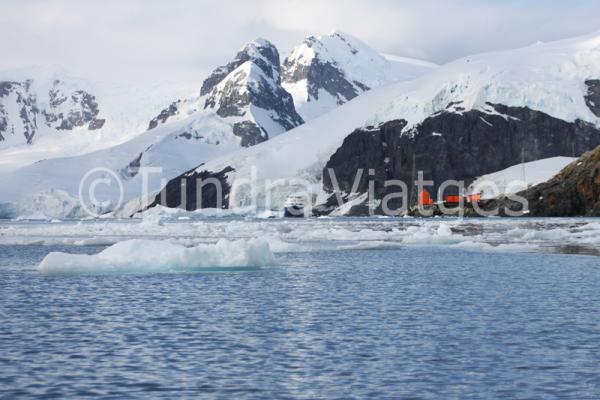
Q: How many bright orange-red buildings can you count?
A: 3